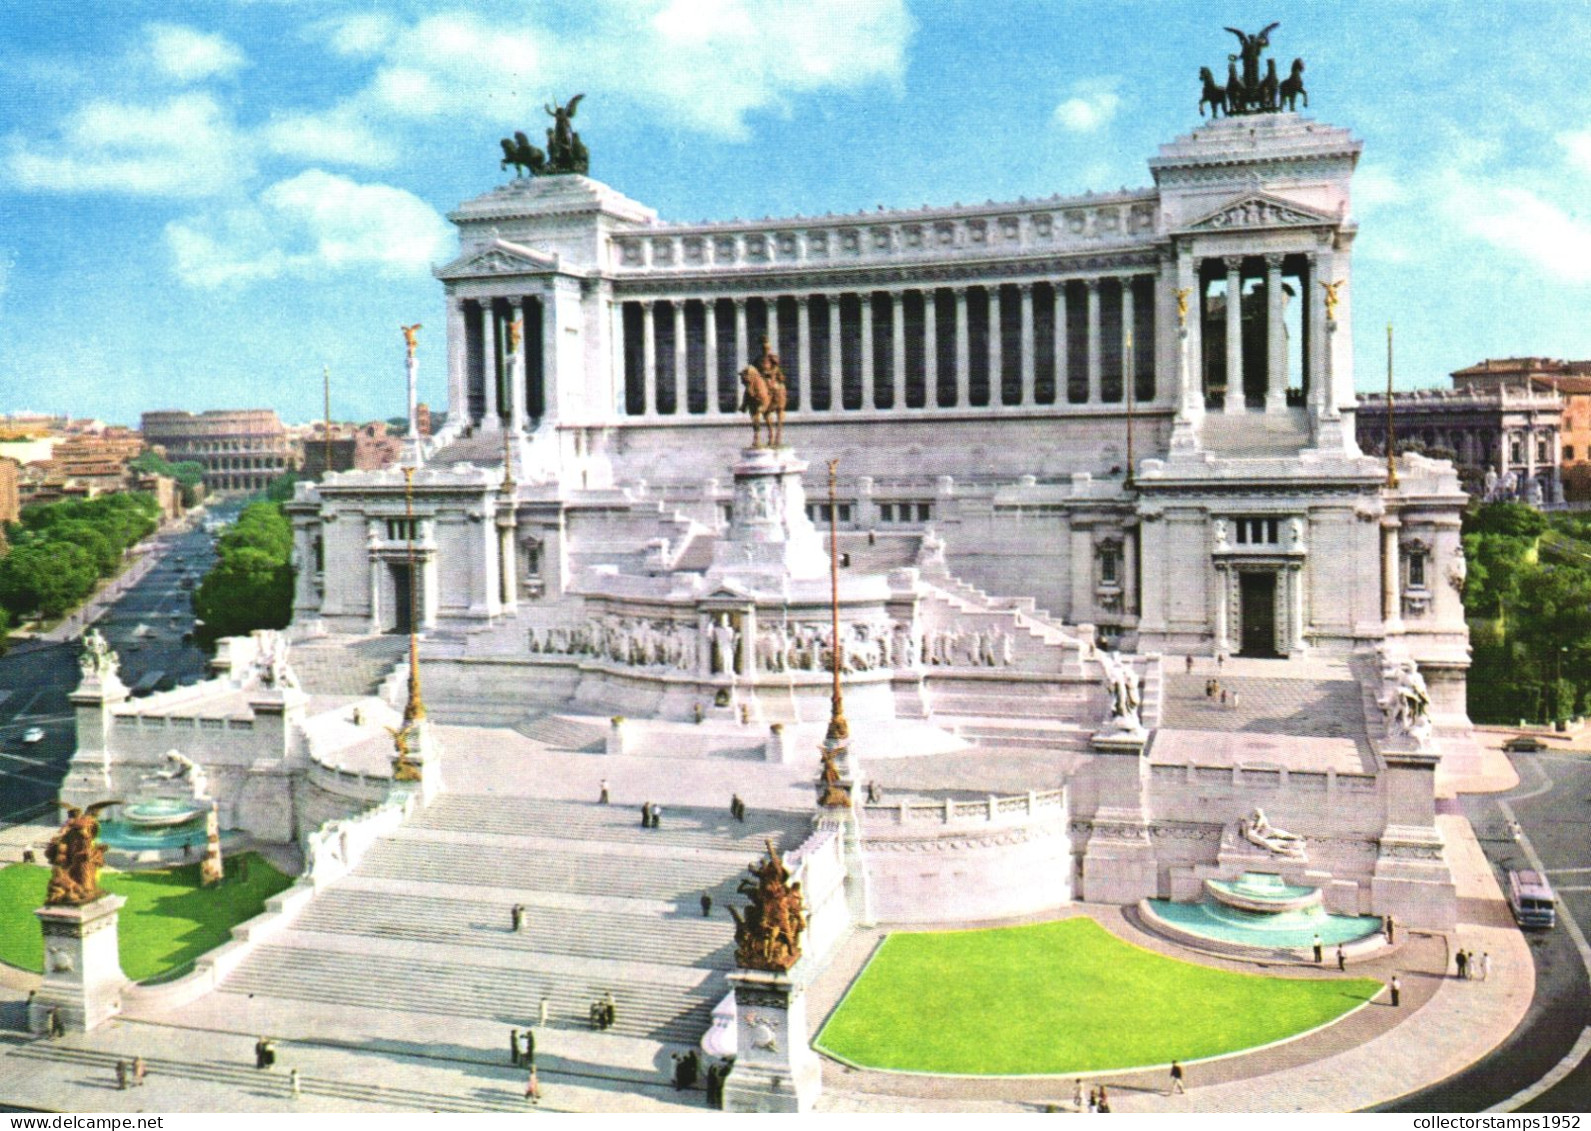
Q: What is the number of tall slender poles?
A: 6